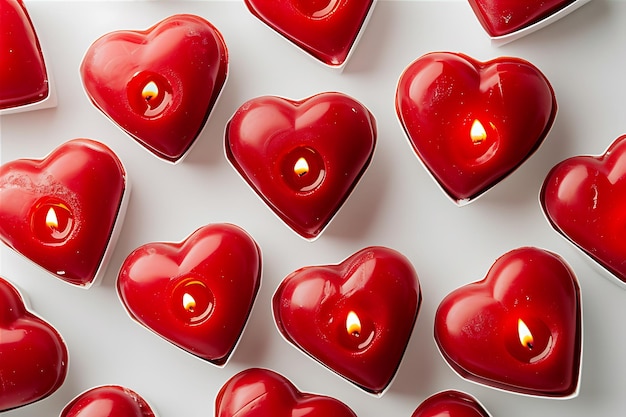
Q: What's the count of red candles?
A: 15